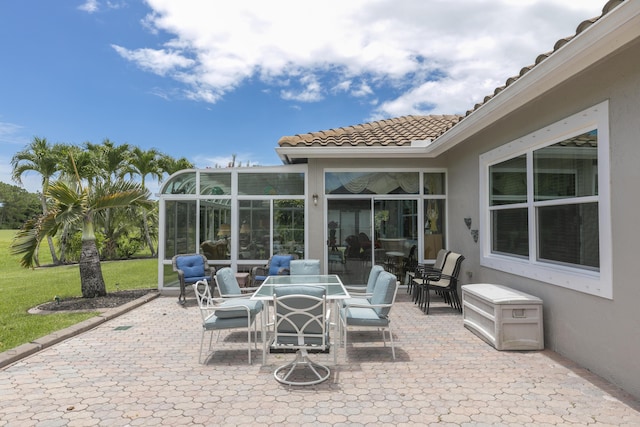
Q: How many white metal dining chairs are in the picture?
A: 6